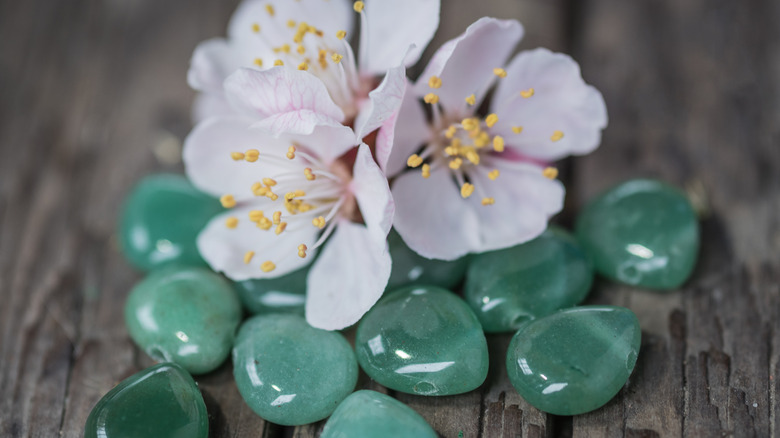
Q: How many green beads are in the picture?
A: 11